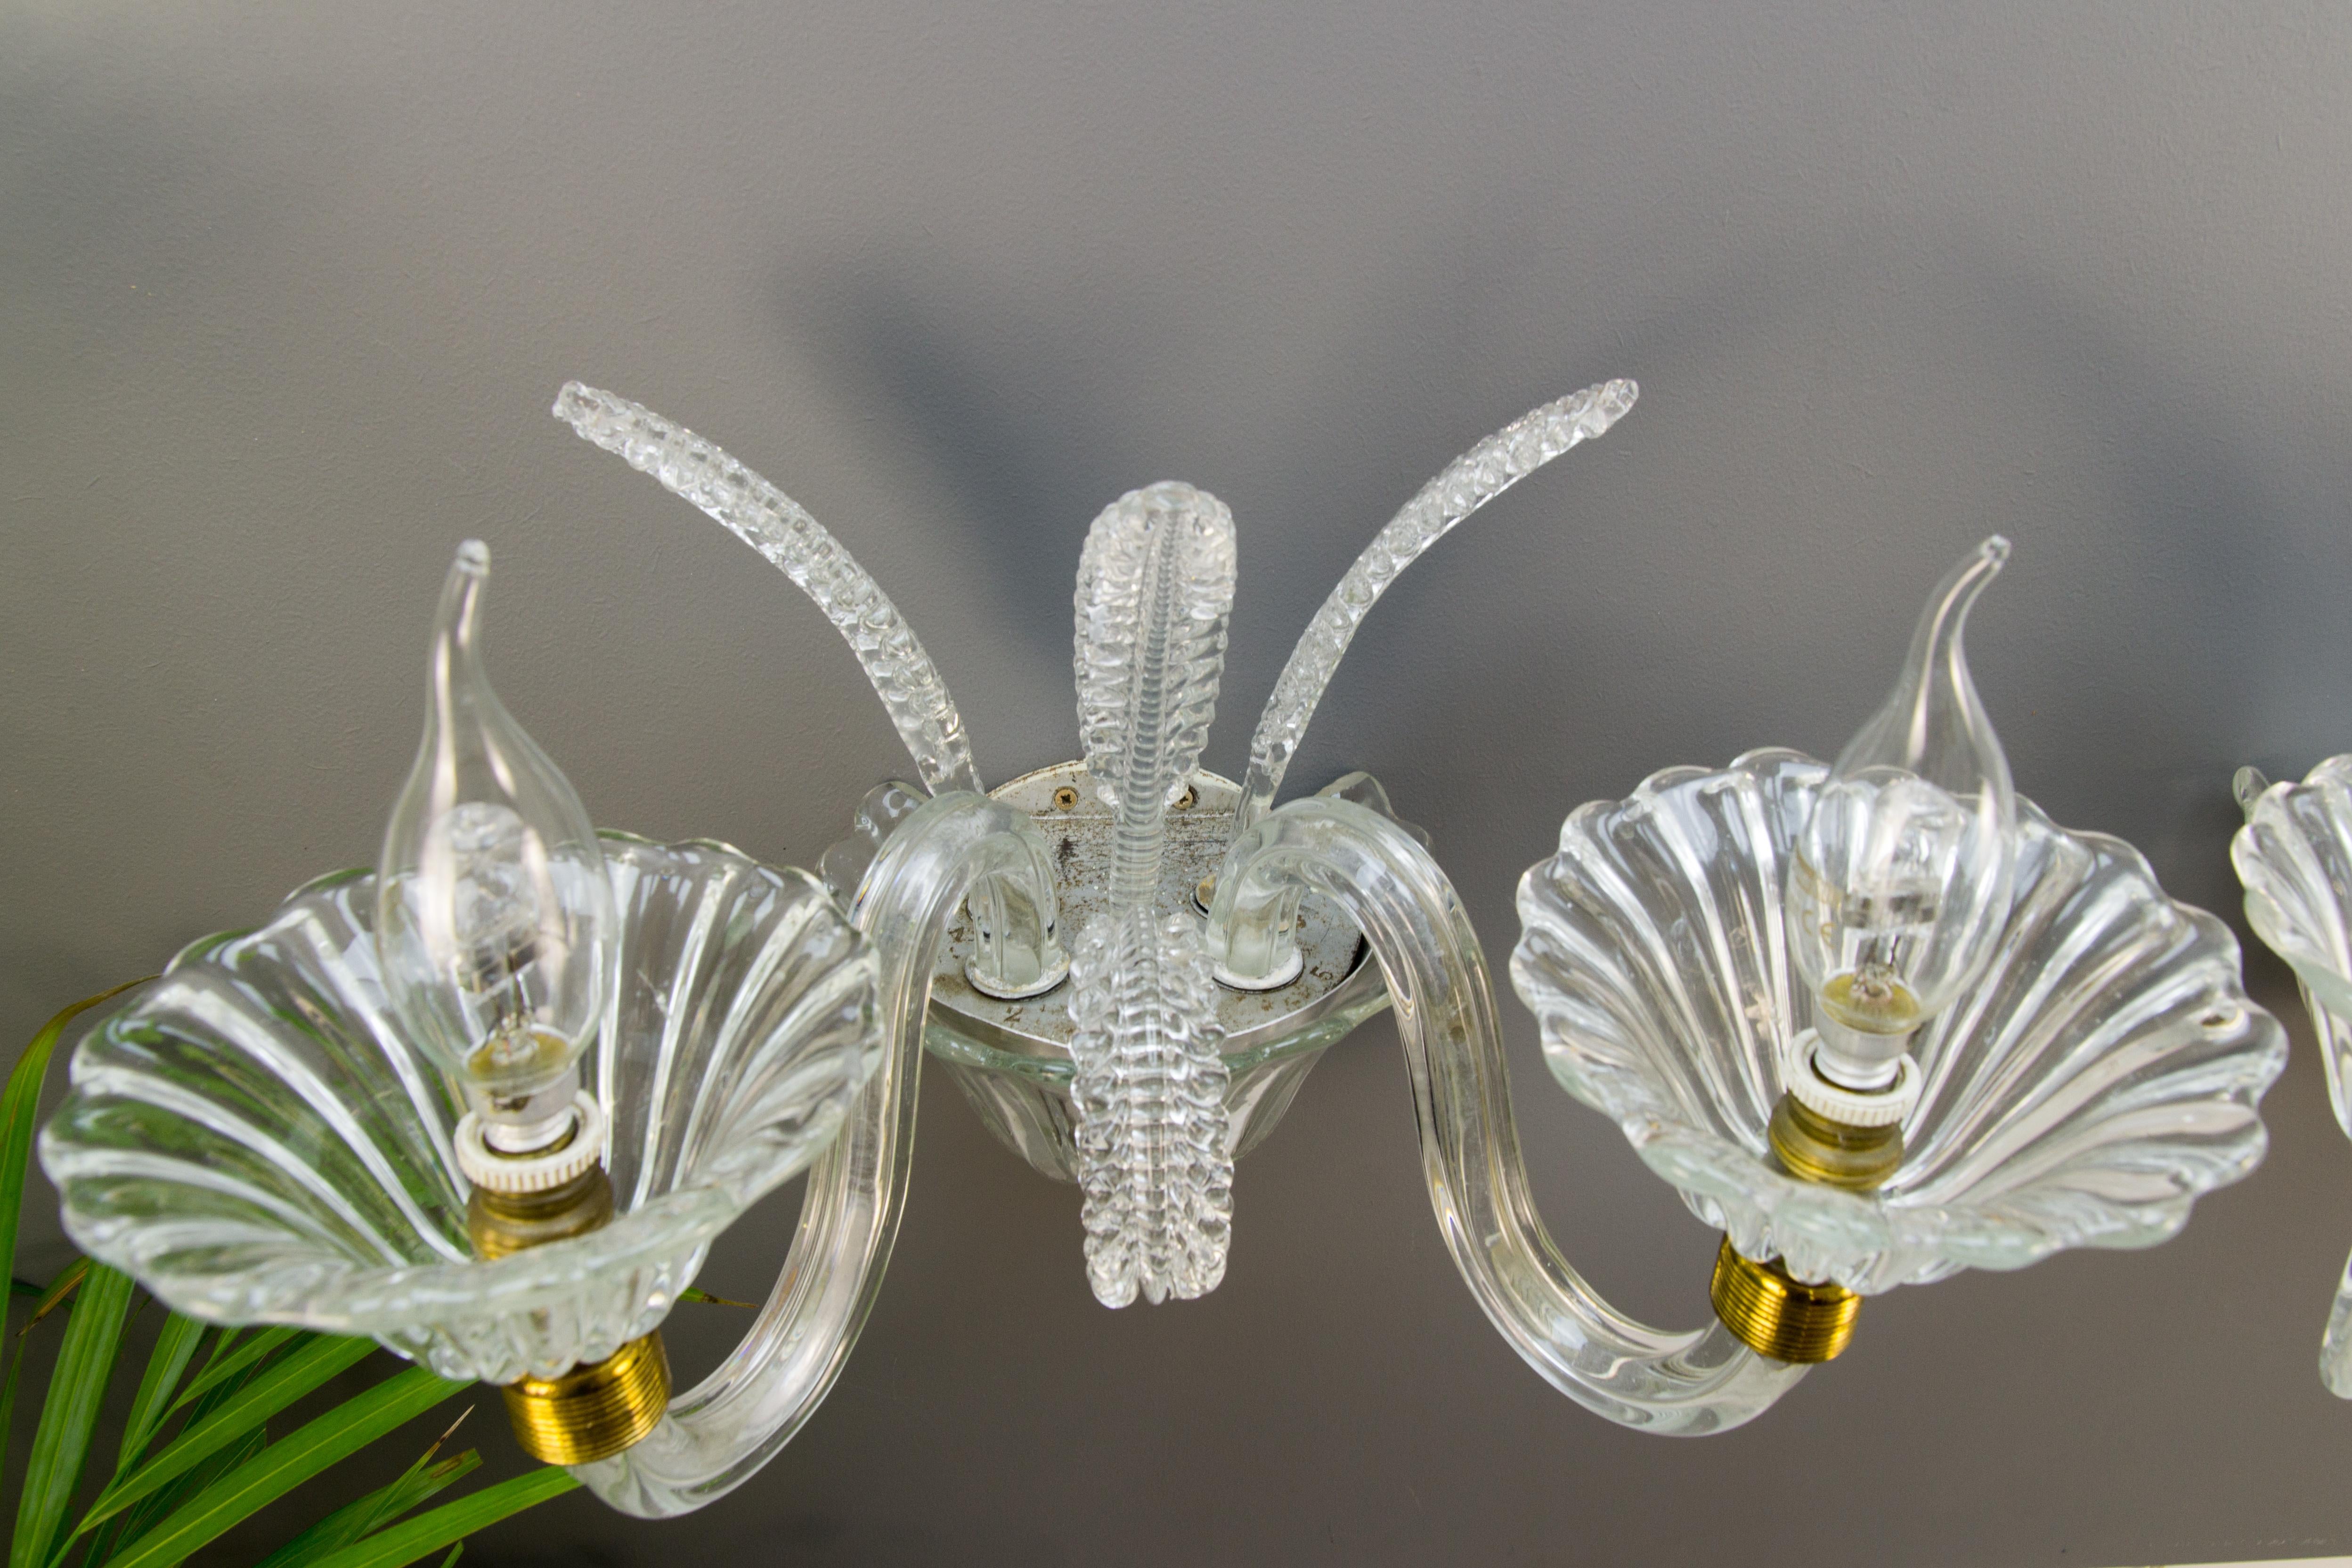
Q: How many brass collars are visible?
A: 2